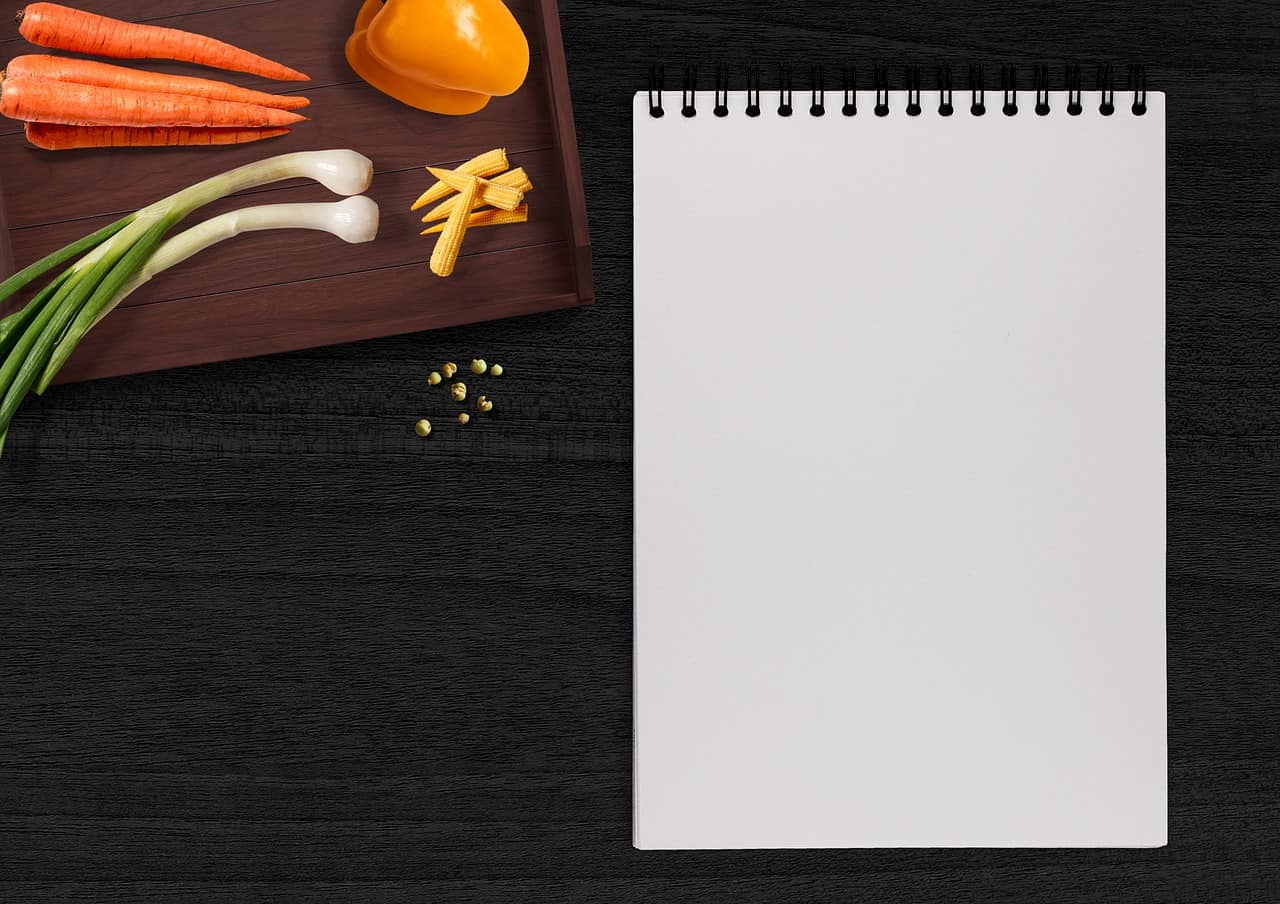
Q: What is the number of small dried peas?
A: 8